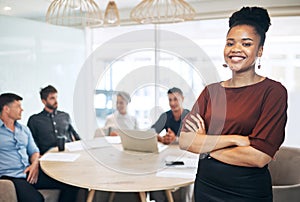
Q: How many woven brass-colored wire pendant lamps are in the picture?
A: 3